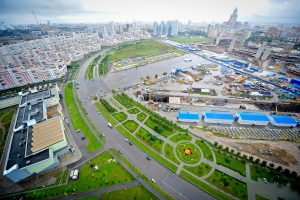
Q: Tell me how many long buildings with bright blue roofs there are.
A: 4